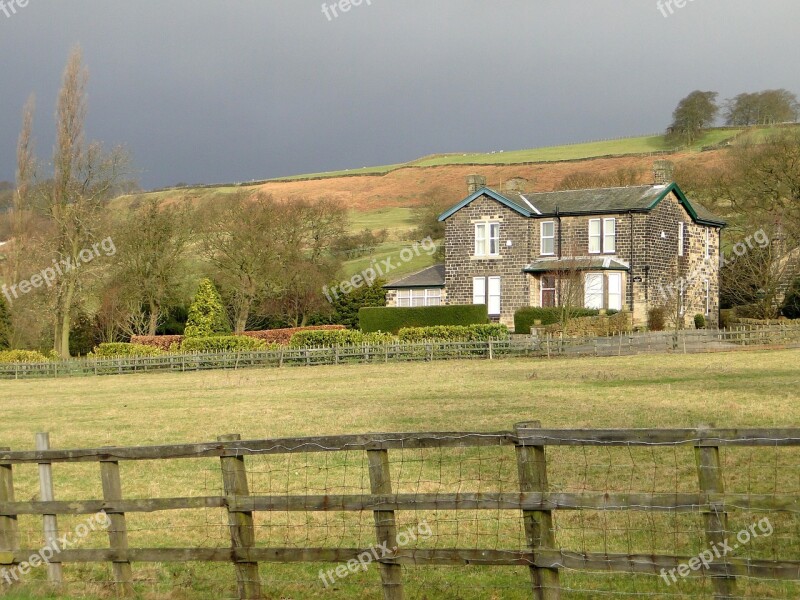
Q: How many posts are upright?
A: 7